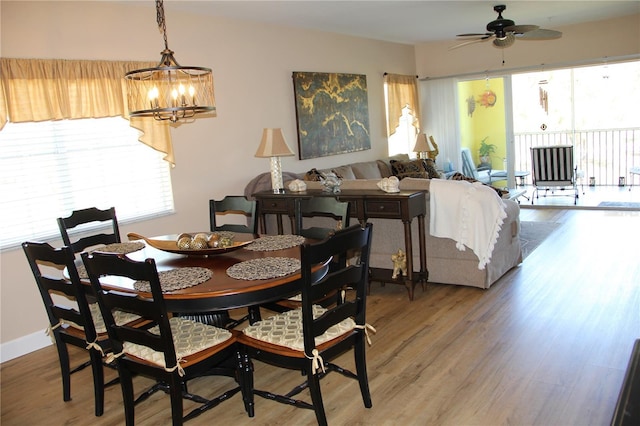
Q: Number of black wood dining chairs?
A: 6